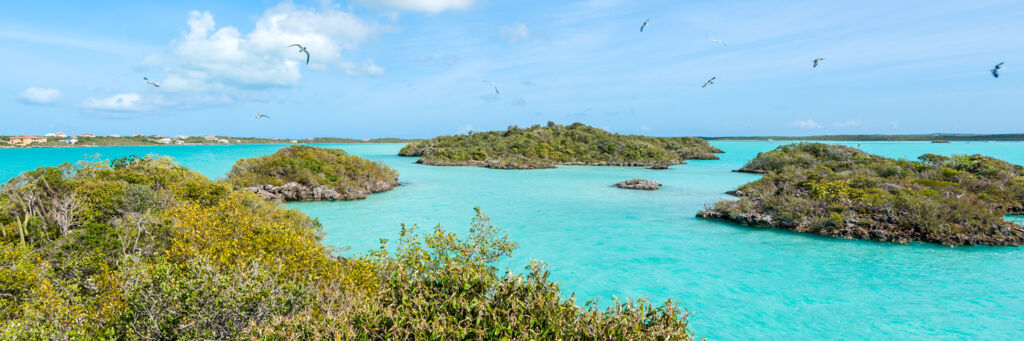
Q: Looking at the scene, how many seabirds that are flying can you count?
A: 9